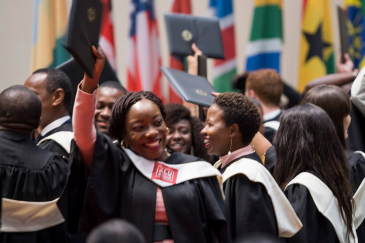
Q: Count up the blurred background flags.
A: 8